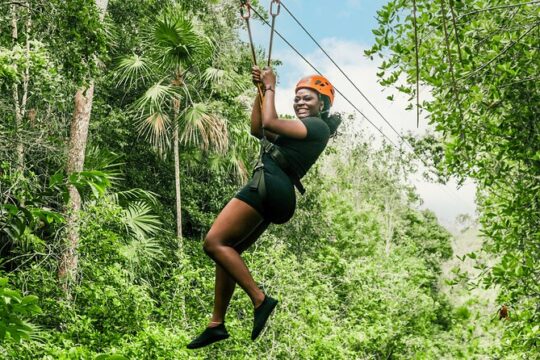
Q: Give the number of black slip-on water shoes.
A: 2